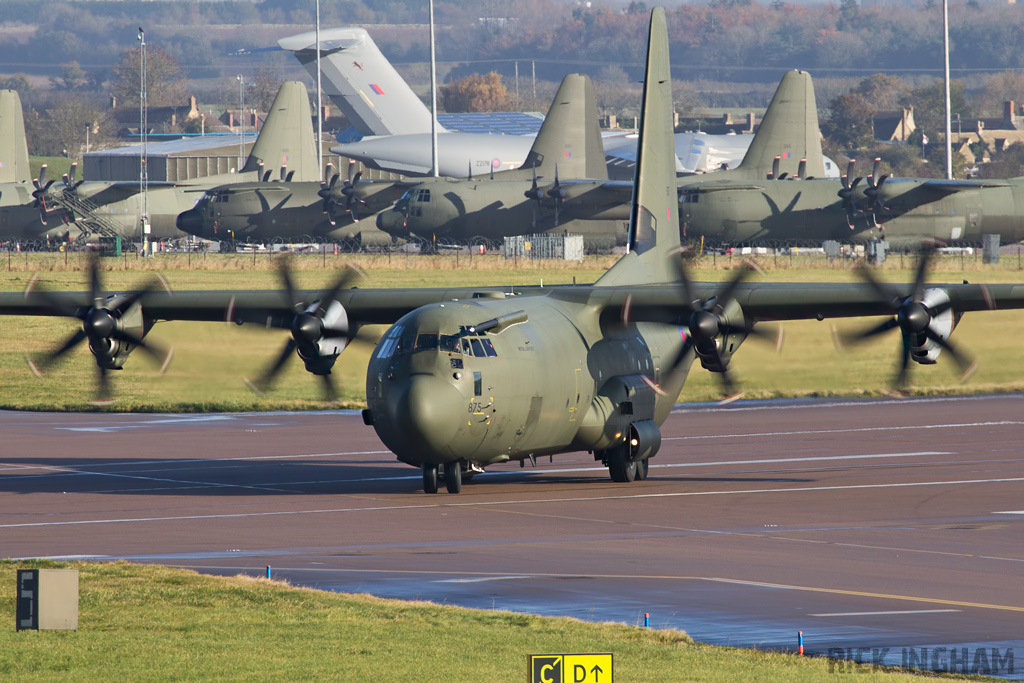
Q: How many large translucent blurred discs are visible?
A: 4